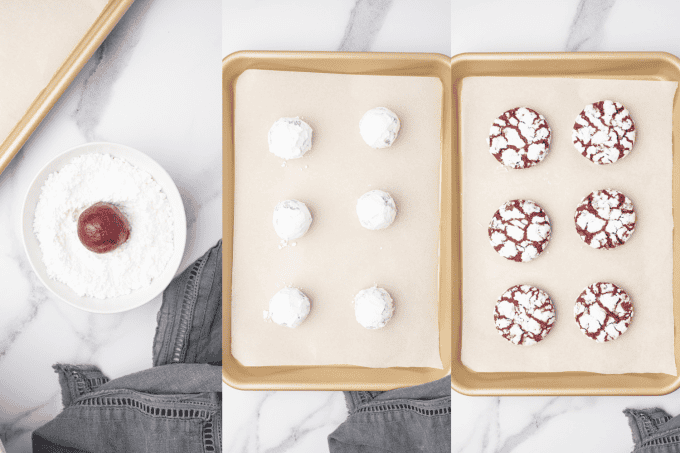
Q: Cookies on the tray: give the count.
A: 6